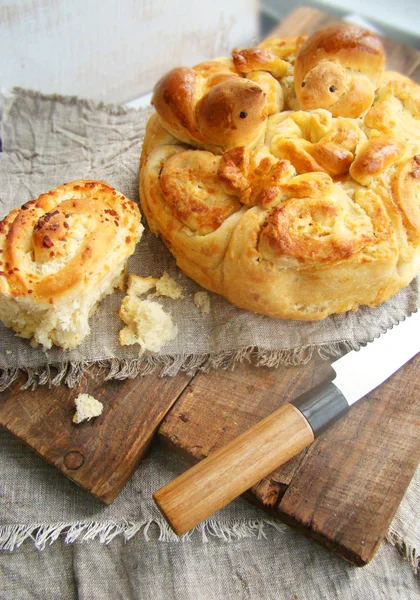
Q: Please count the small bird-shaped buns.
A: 2